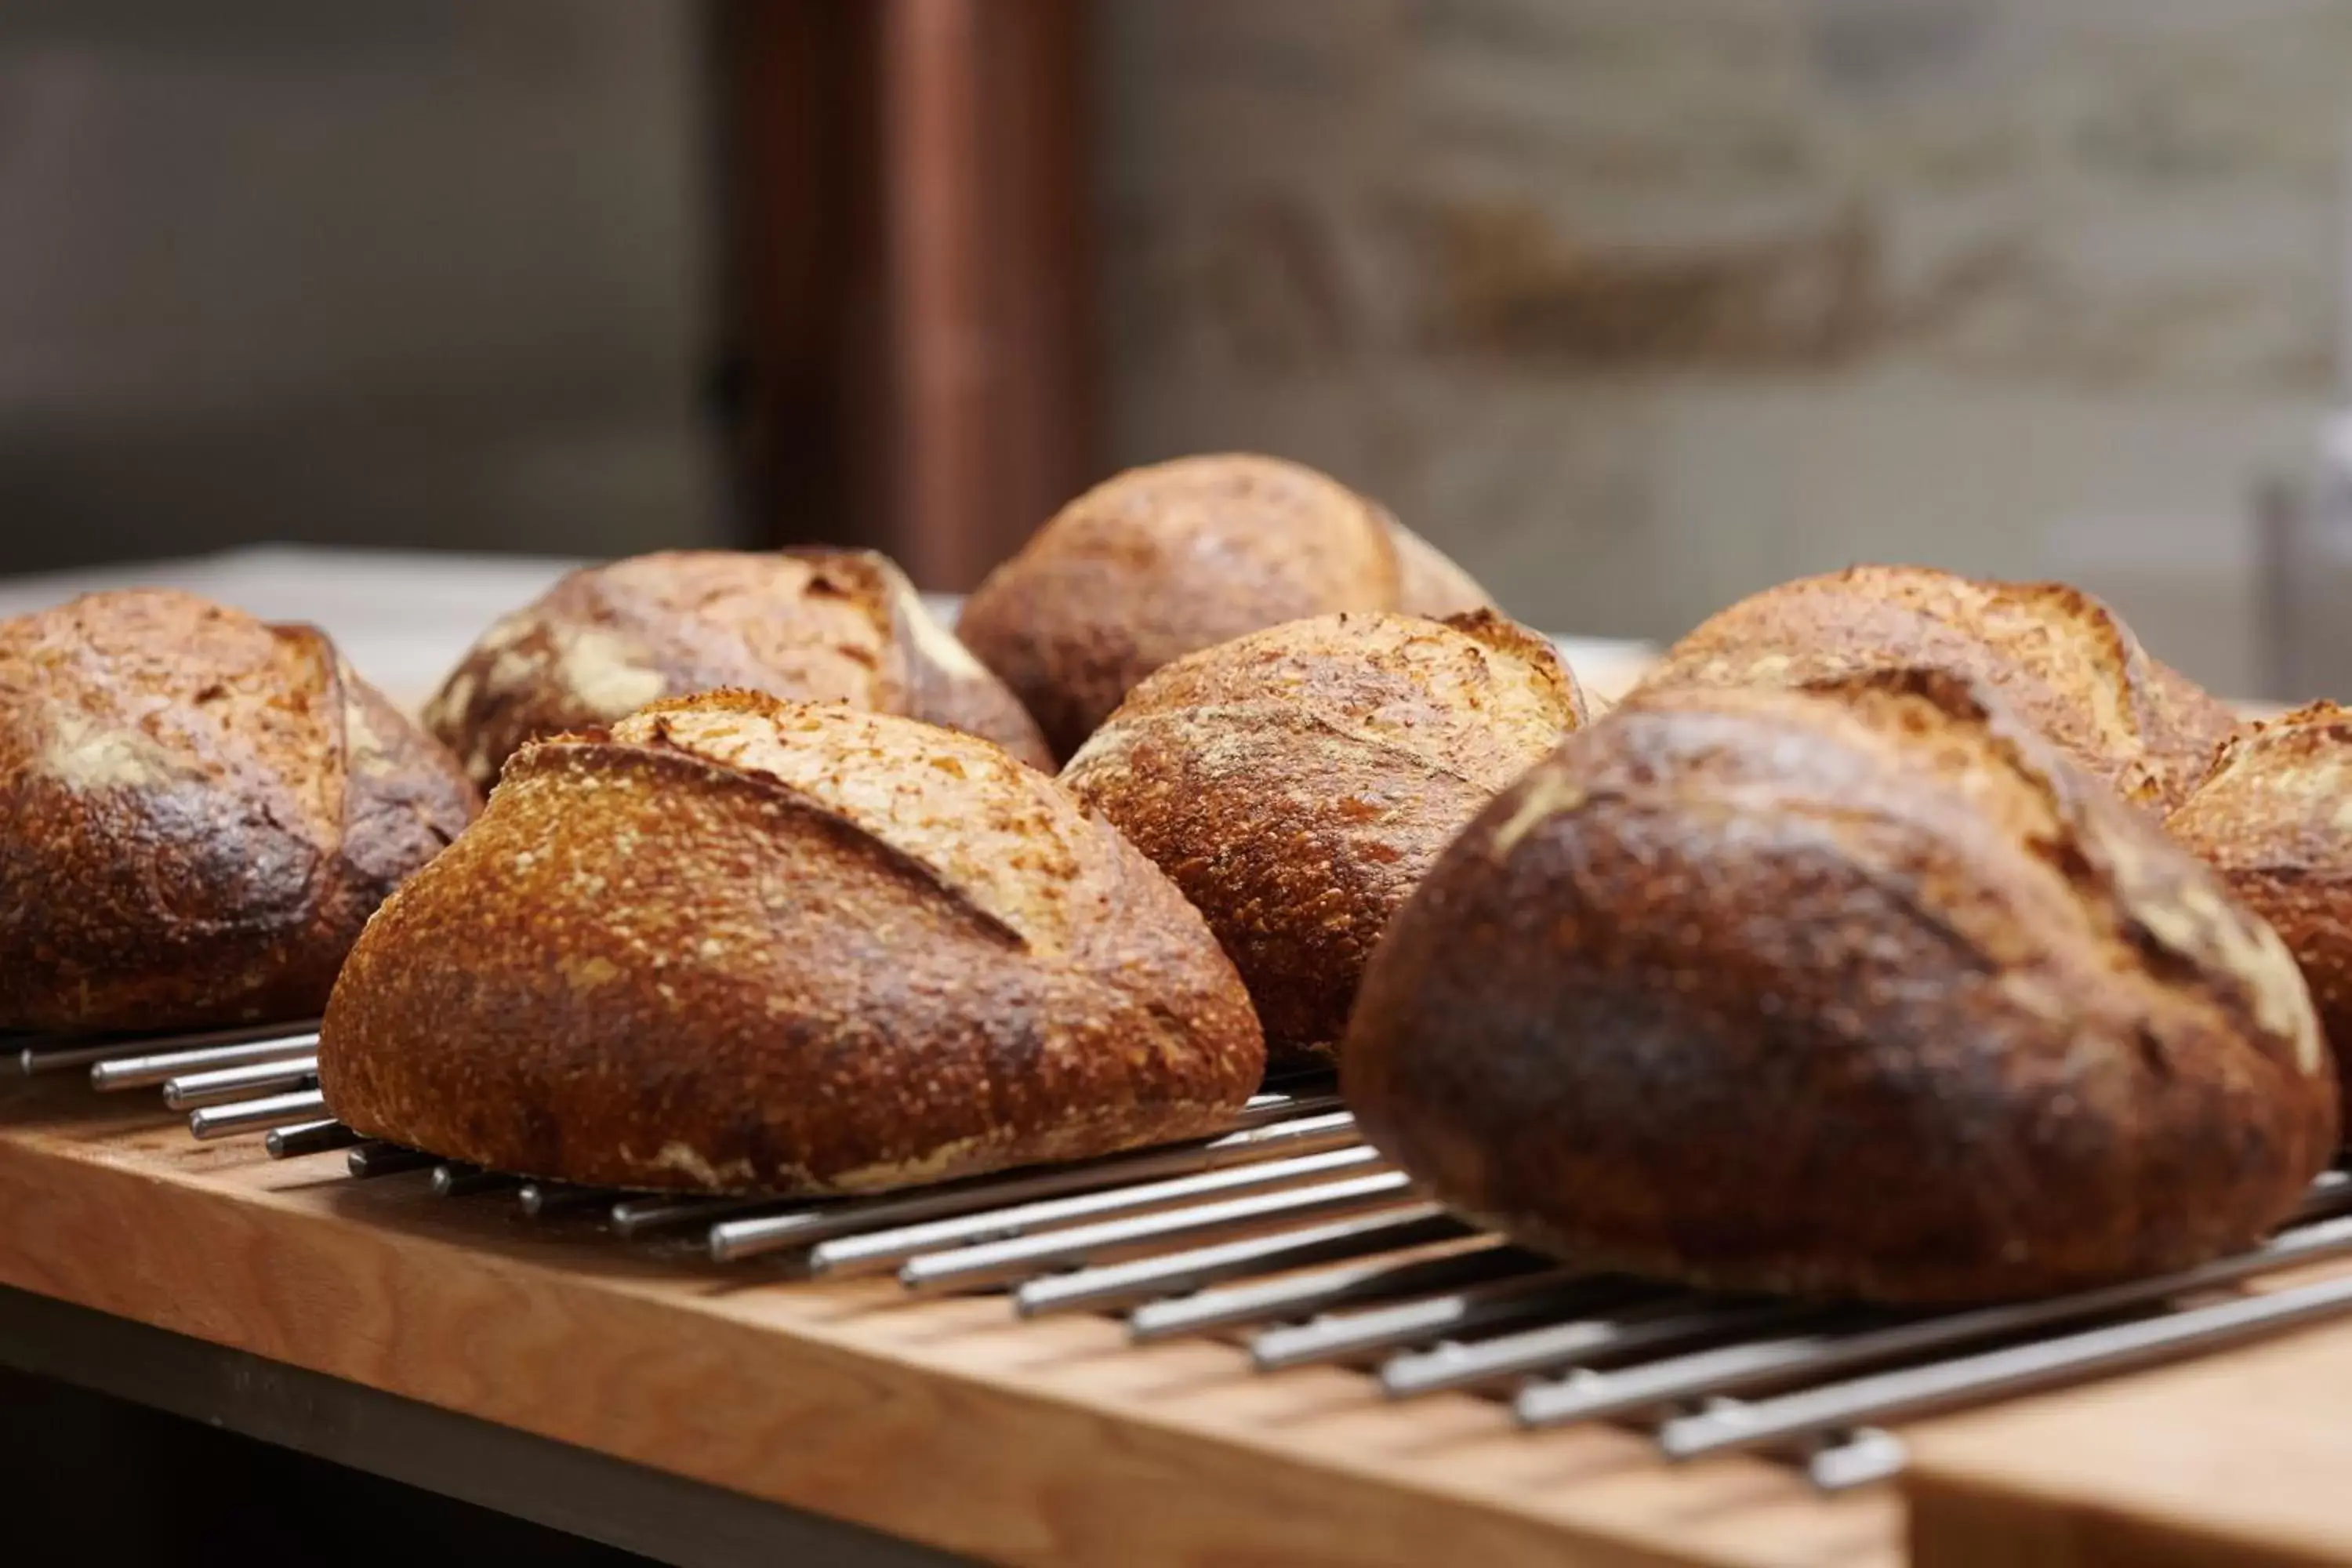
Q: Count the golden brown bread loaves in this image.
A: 8